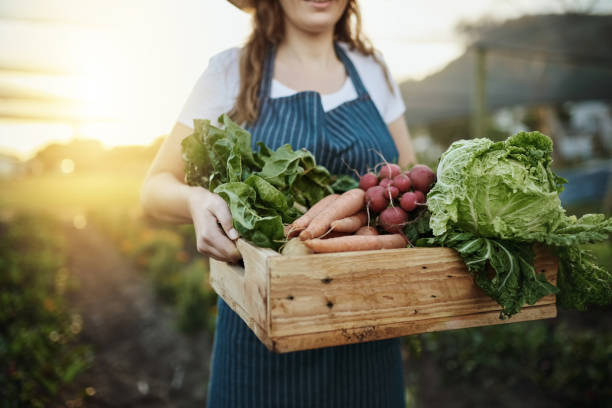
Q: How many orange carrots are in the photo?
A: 5